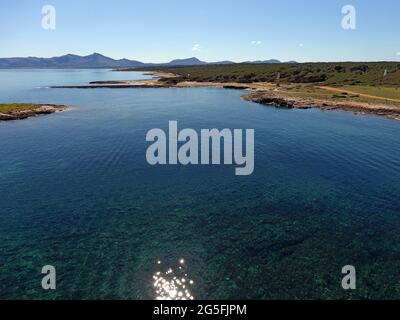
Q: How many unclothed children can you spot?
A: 0